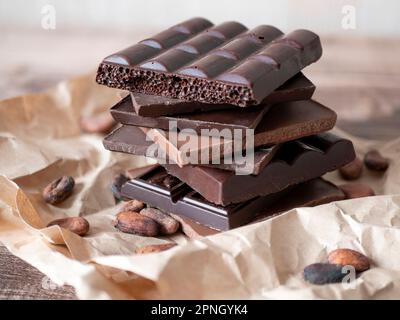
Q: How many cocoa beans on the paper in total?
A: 13